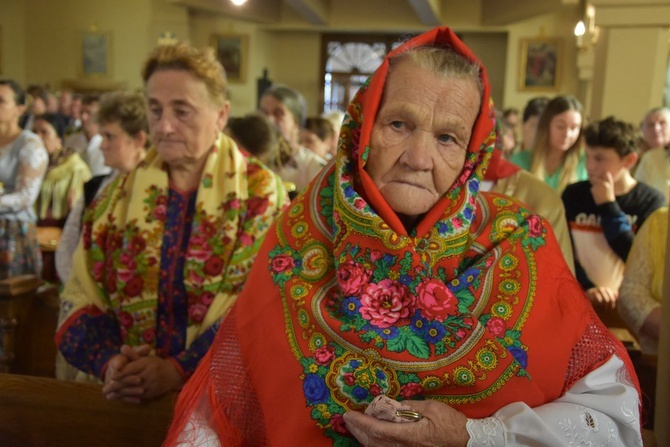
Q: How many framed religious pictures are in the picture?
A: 3